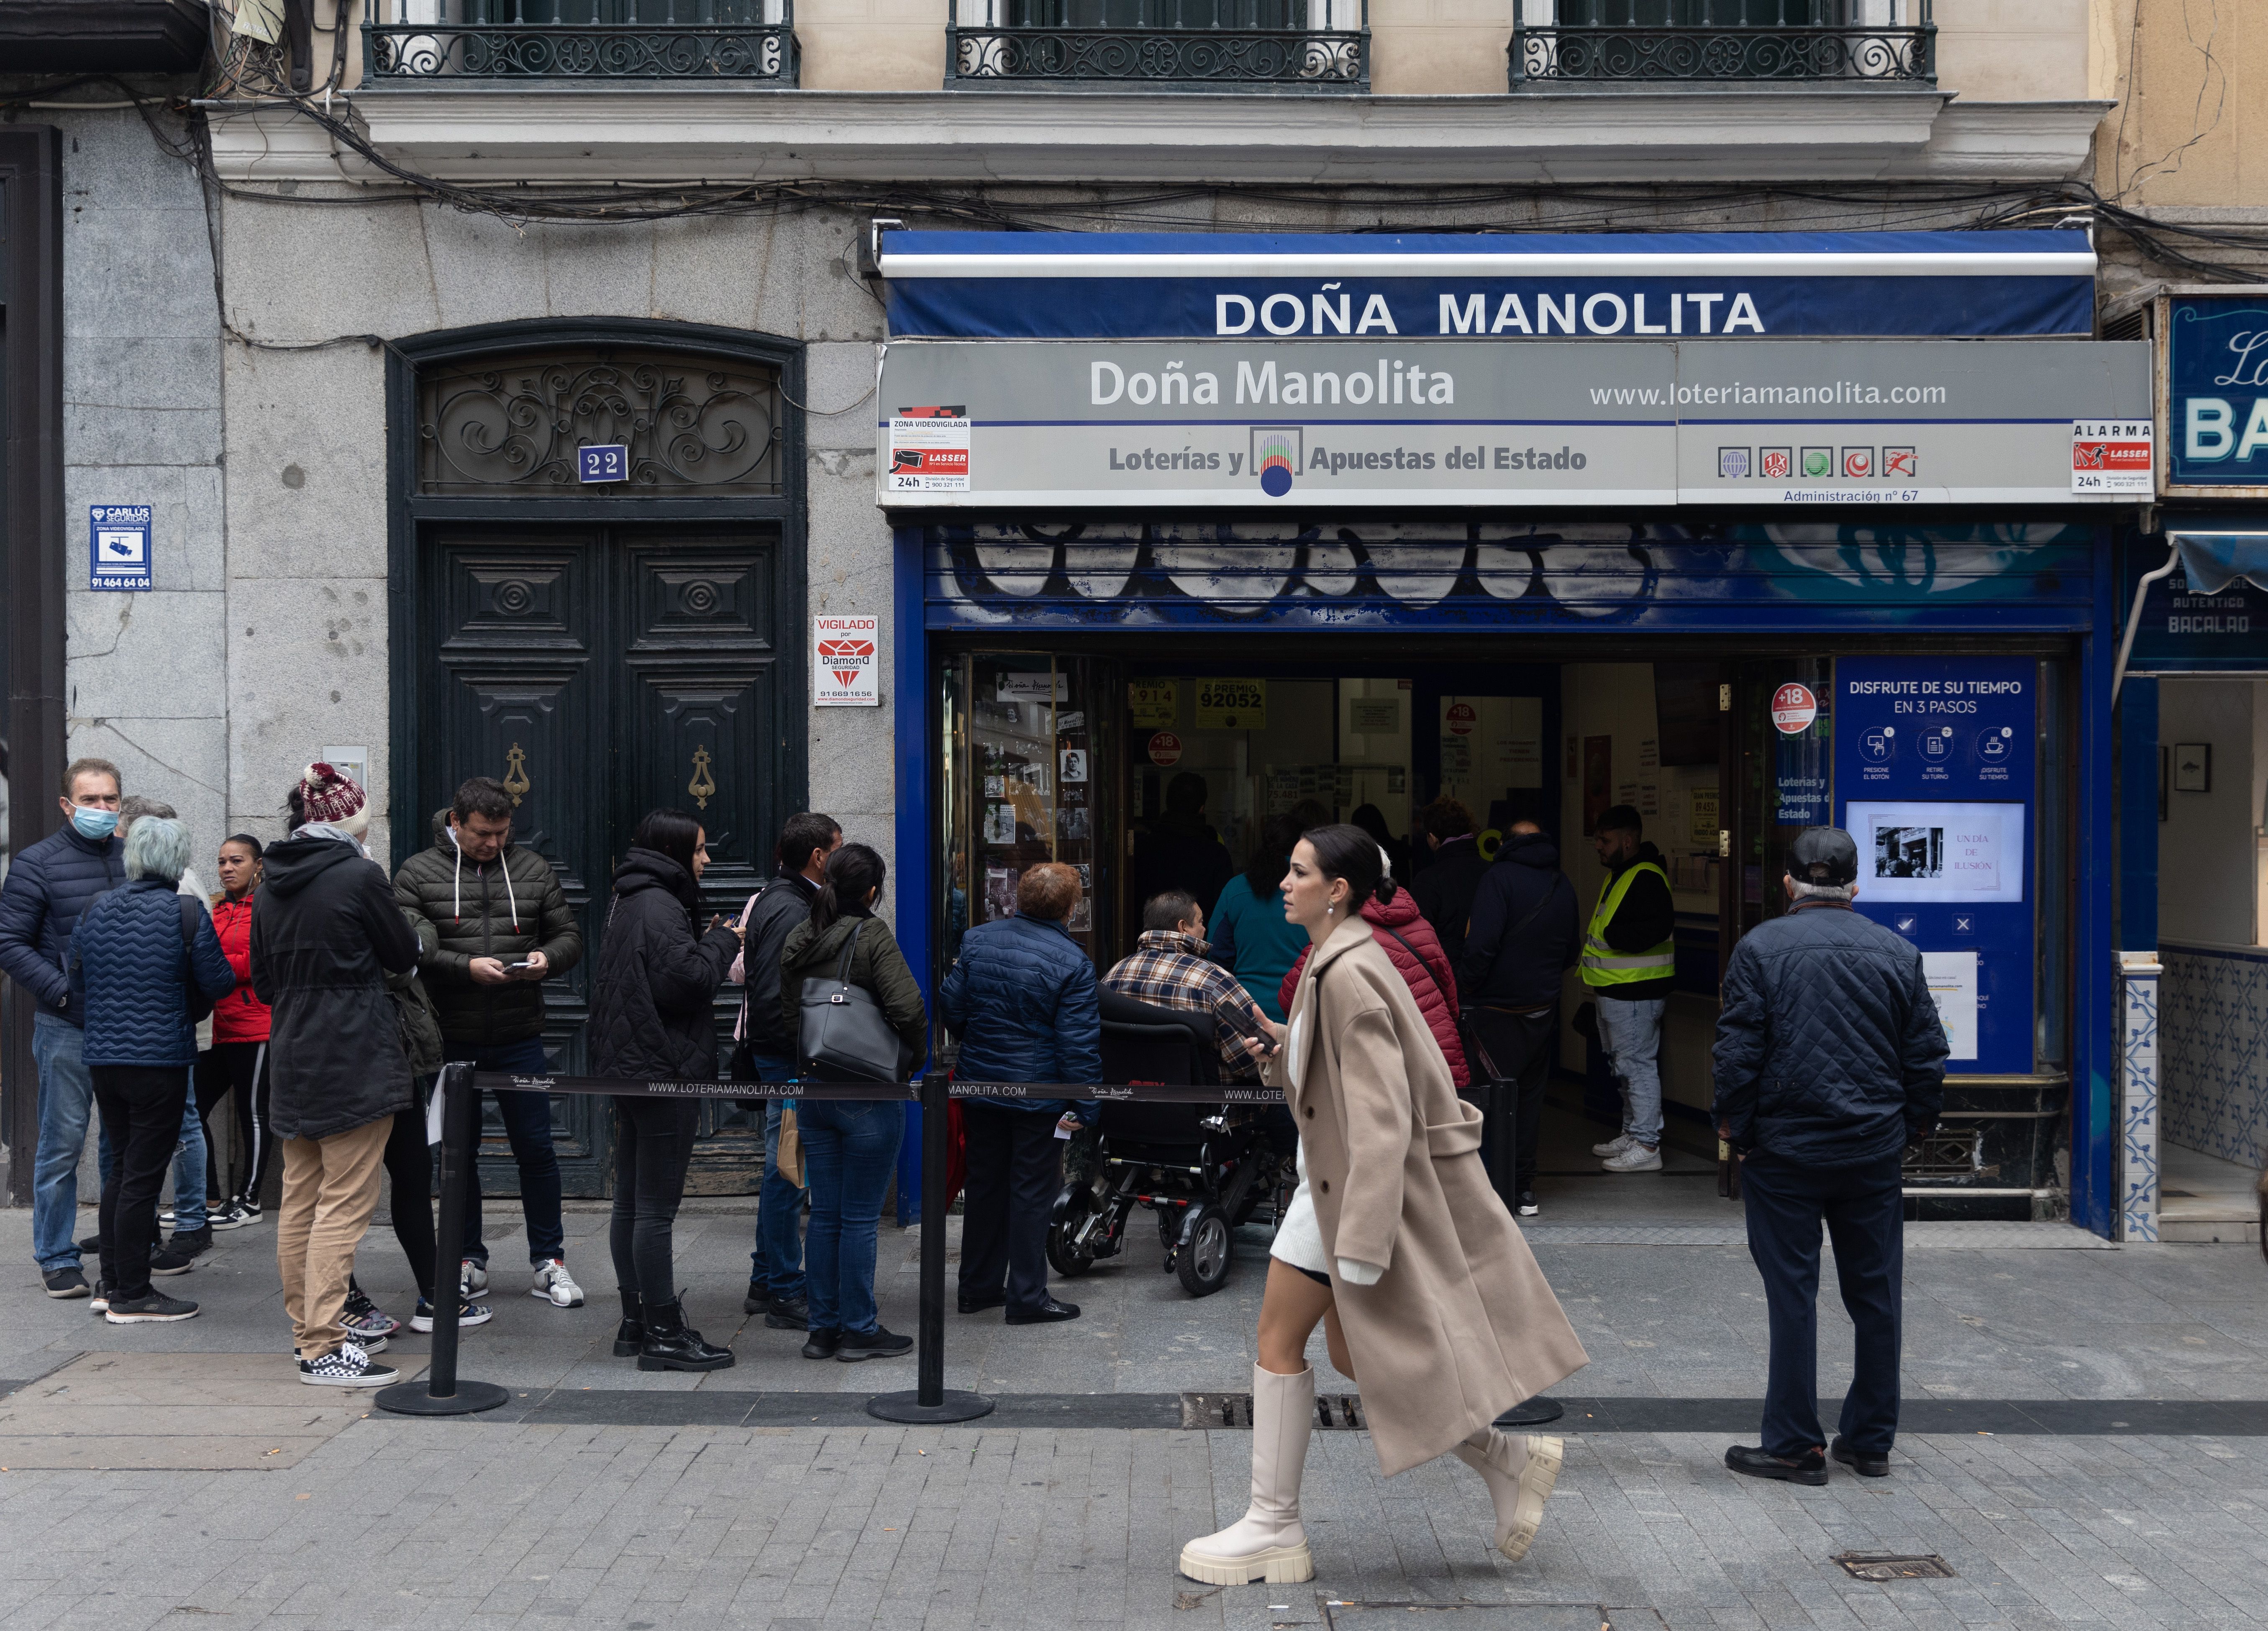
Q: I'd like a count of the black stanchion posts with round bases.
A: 3